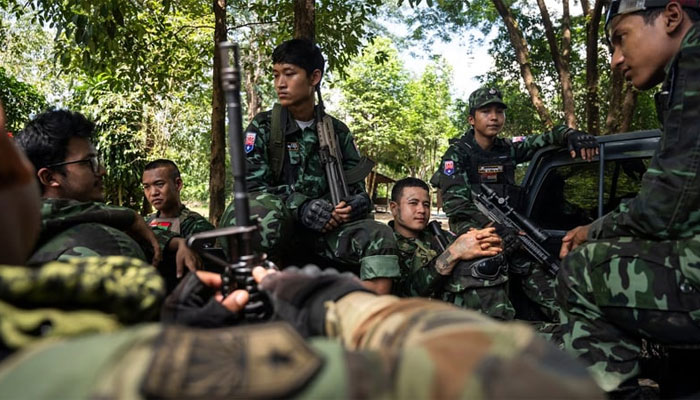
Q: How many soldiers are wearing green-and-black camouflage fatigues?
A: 6